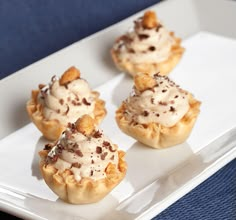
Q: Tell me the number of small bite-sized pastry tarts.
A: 4